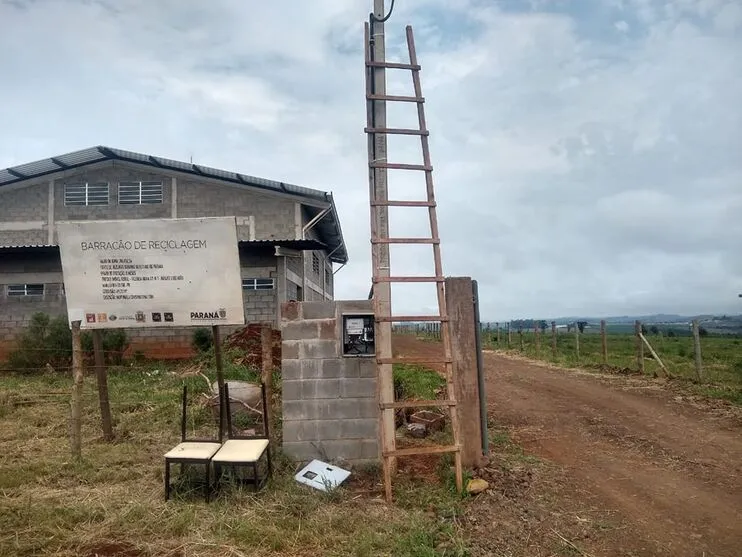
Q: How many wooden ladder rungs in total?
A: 11